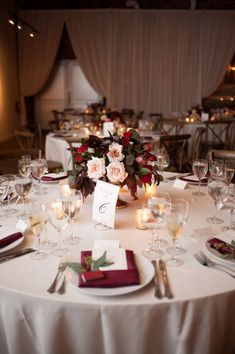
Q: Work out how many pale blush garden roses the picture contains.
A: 3